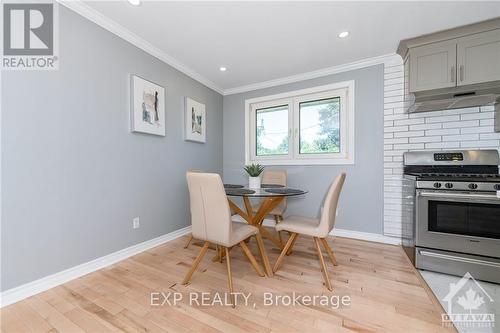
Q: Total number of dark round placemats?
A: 4